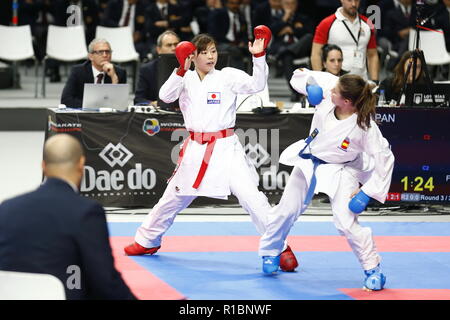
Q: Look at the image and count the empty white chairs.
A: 4